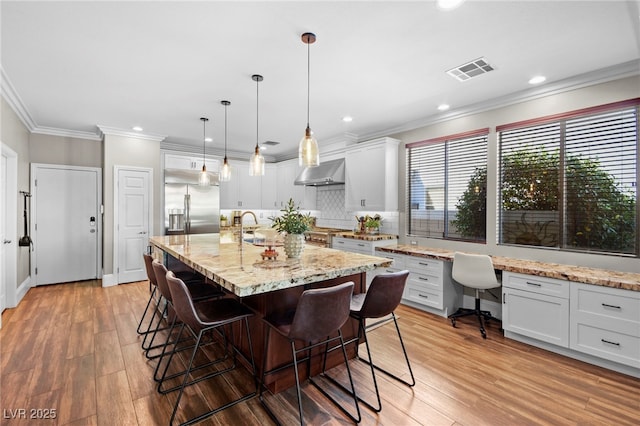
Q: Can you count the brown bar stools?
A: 5